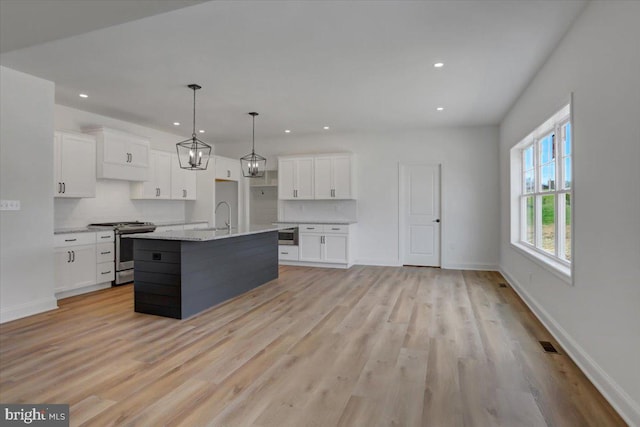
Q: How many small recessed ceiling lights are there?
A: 7